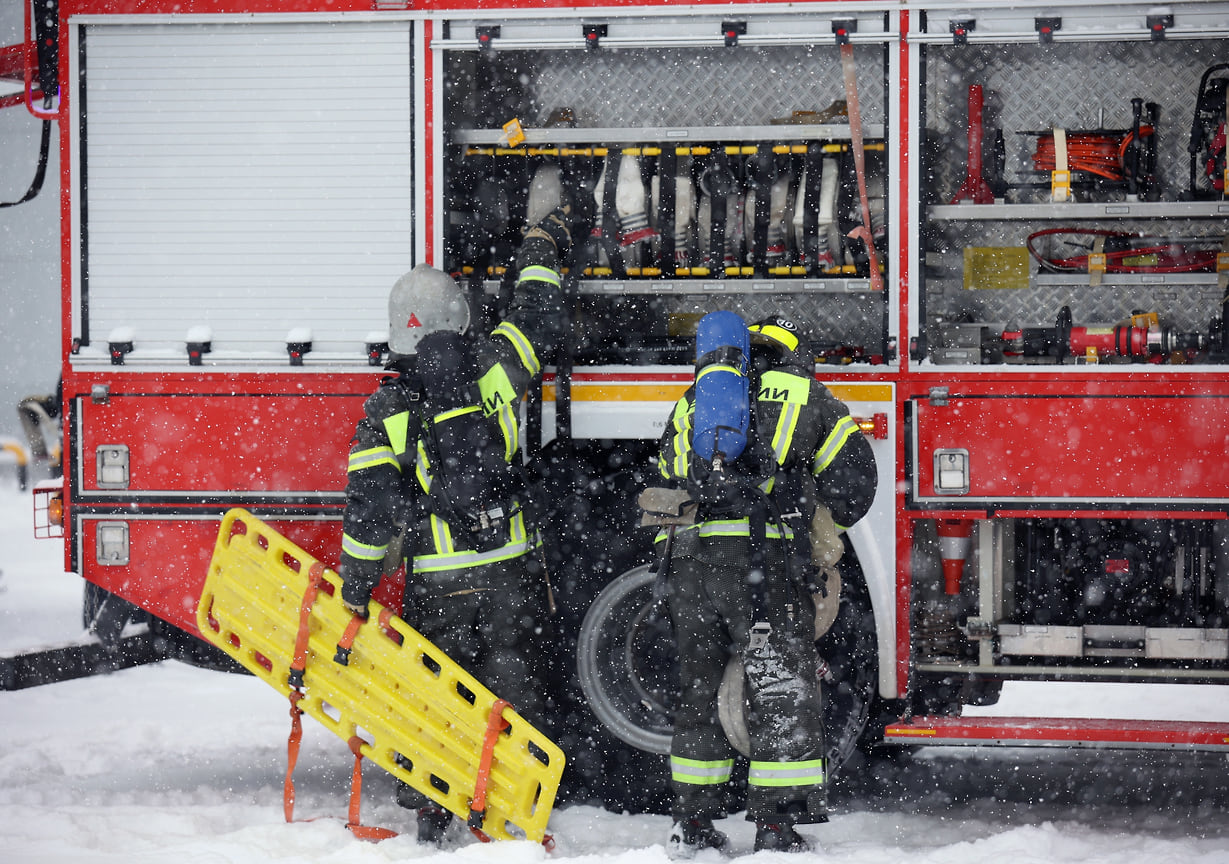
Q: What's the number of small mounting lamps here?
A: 11